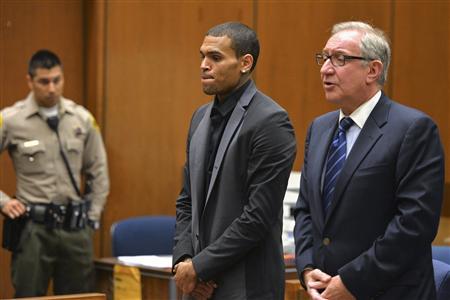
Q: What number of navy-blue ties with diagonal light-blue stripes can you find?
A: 1